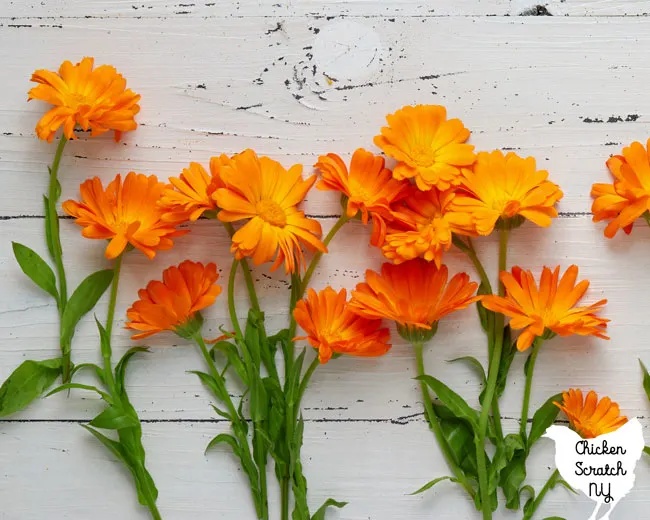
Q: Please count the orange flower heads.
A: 14